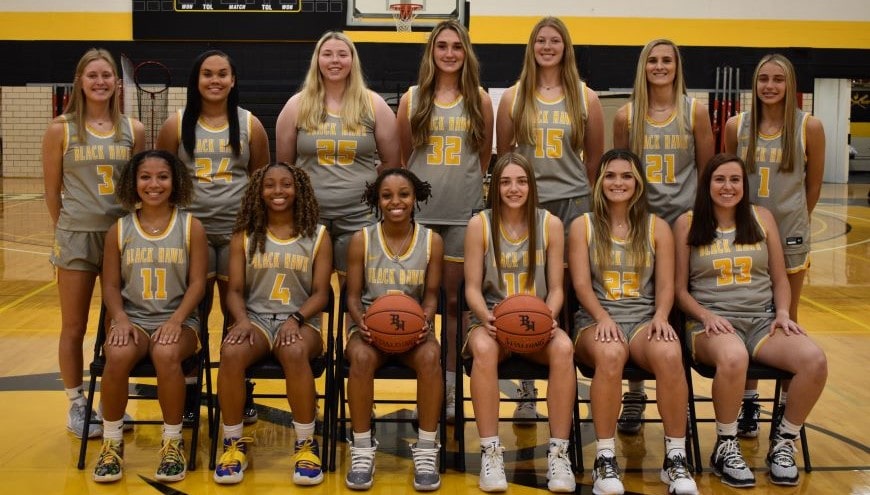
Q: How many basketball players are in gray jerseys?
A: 13